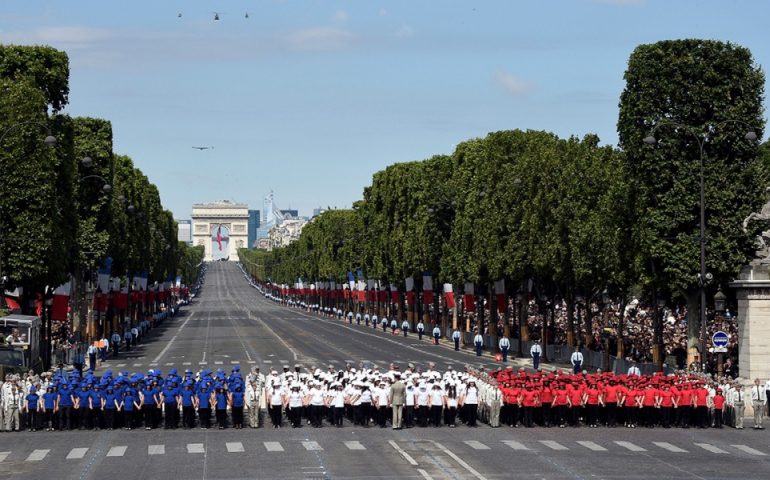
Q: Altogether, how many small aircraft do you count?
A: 4